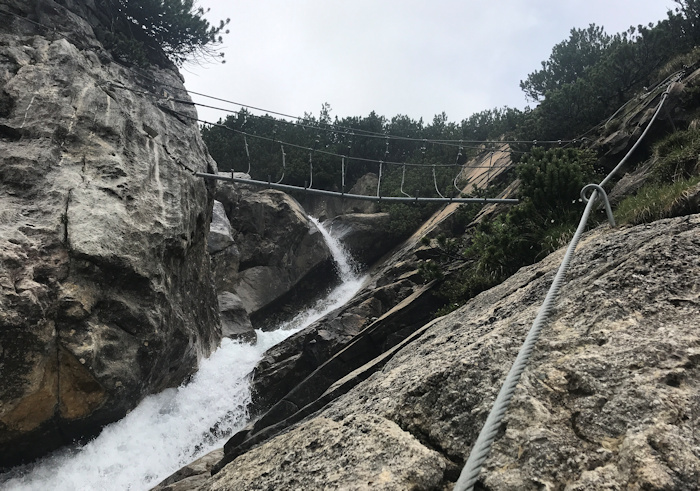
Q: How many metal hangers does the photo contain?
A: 8